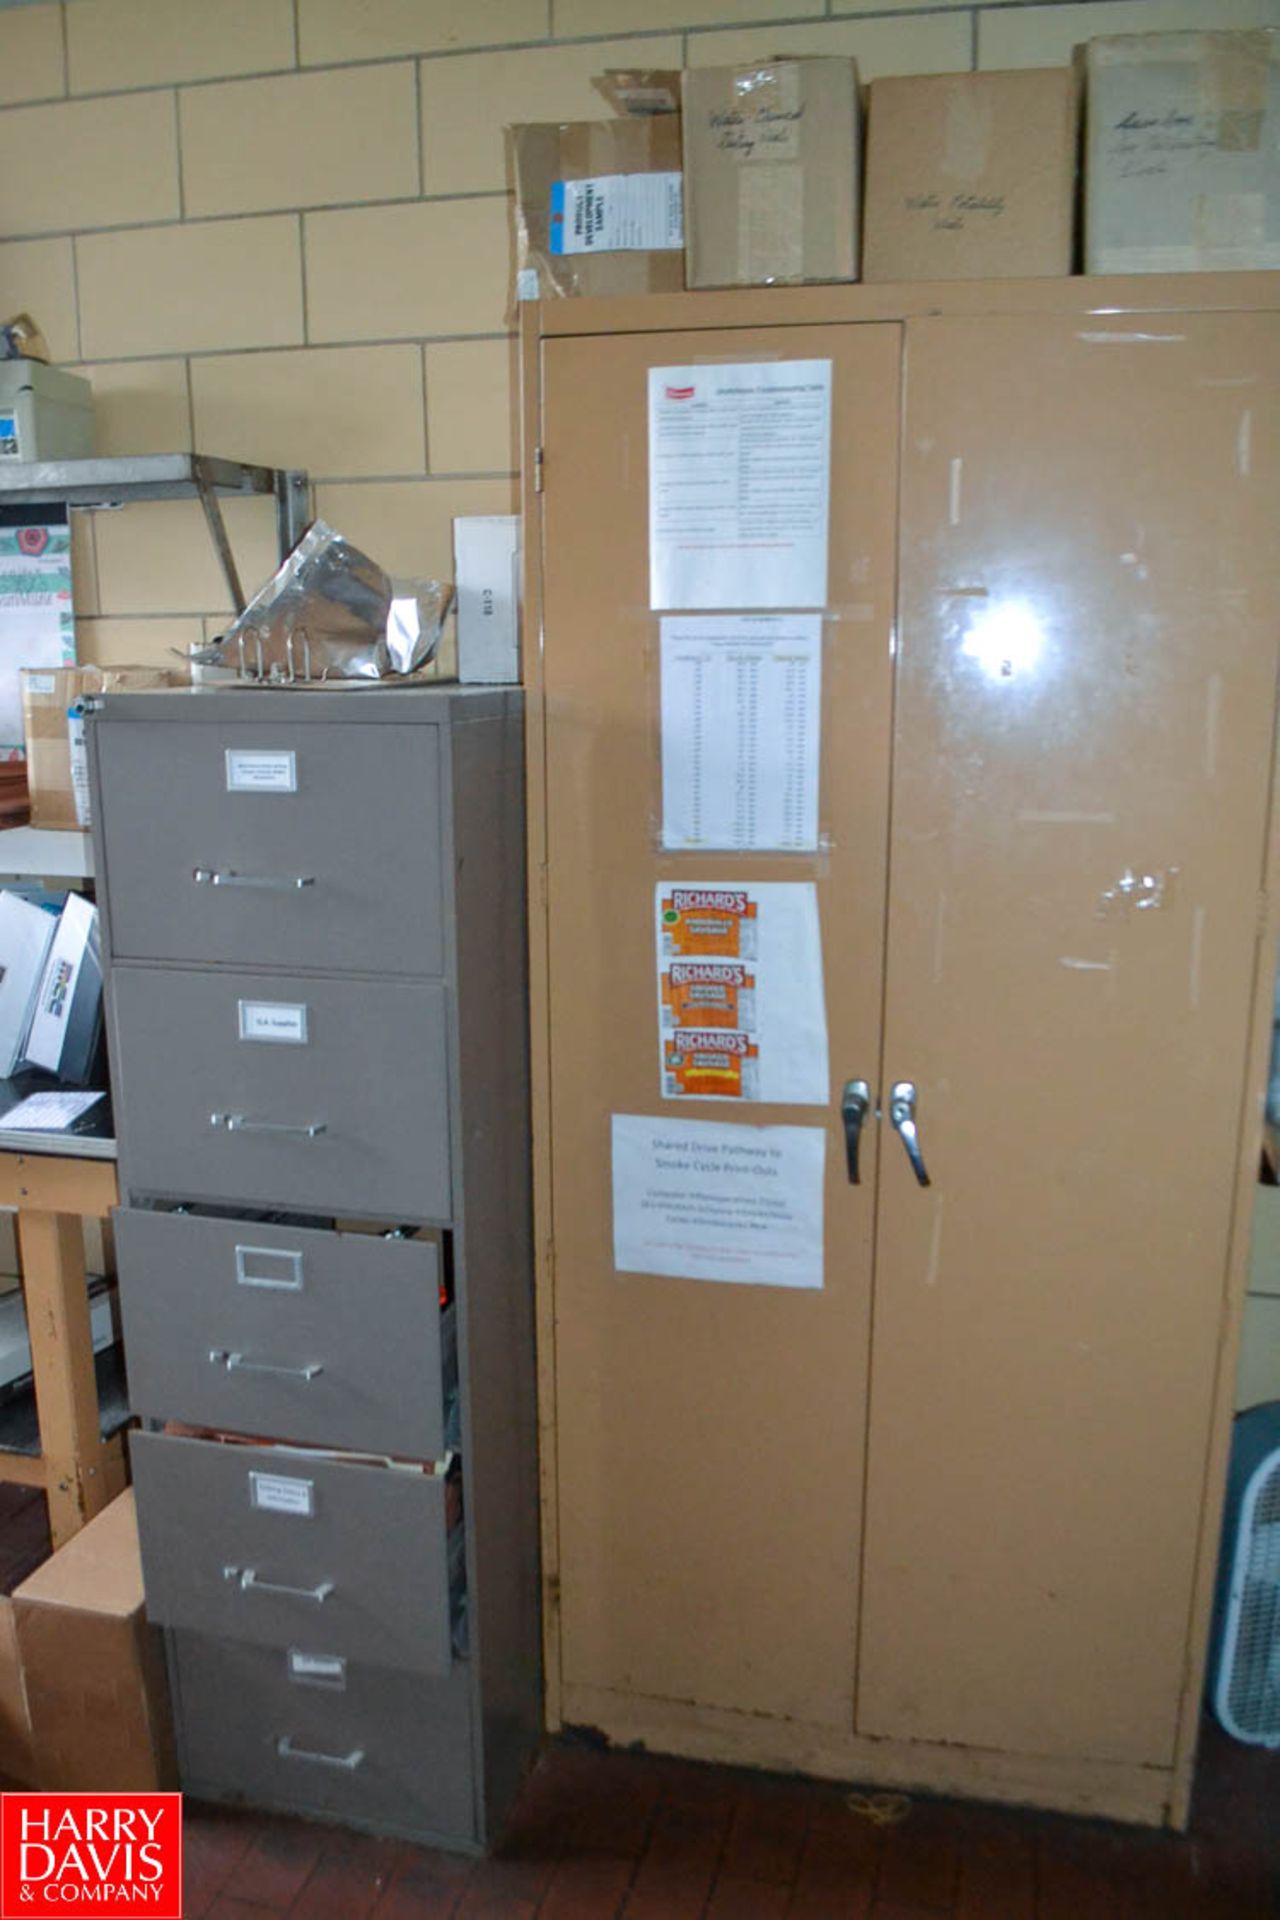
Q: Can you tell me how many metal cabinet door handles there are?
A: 2